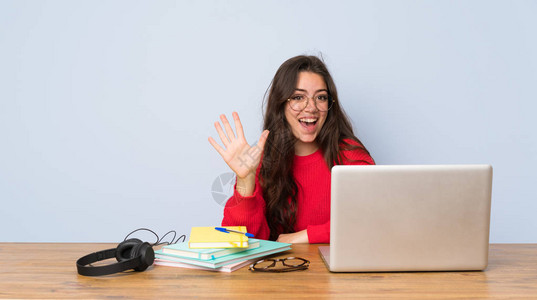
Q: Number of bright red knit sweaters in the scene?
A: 1